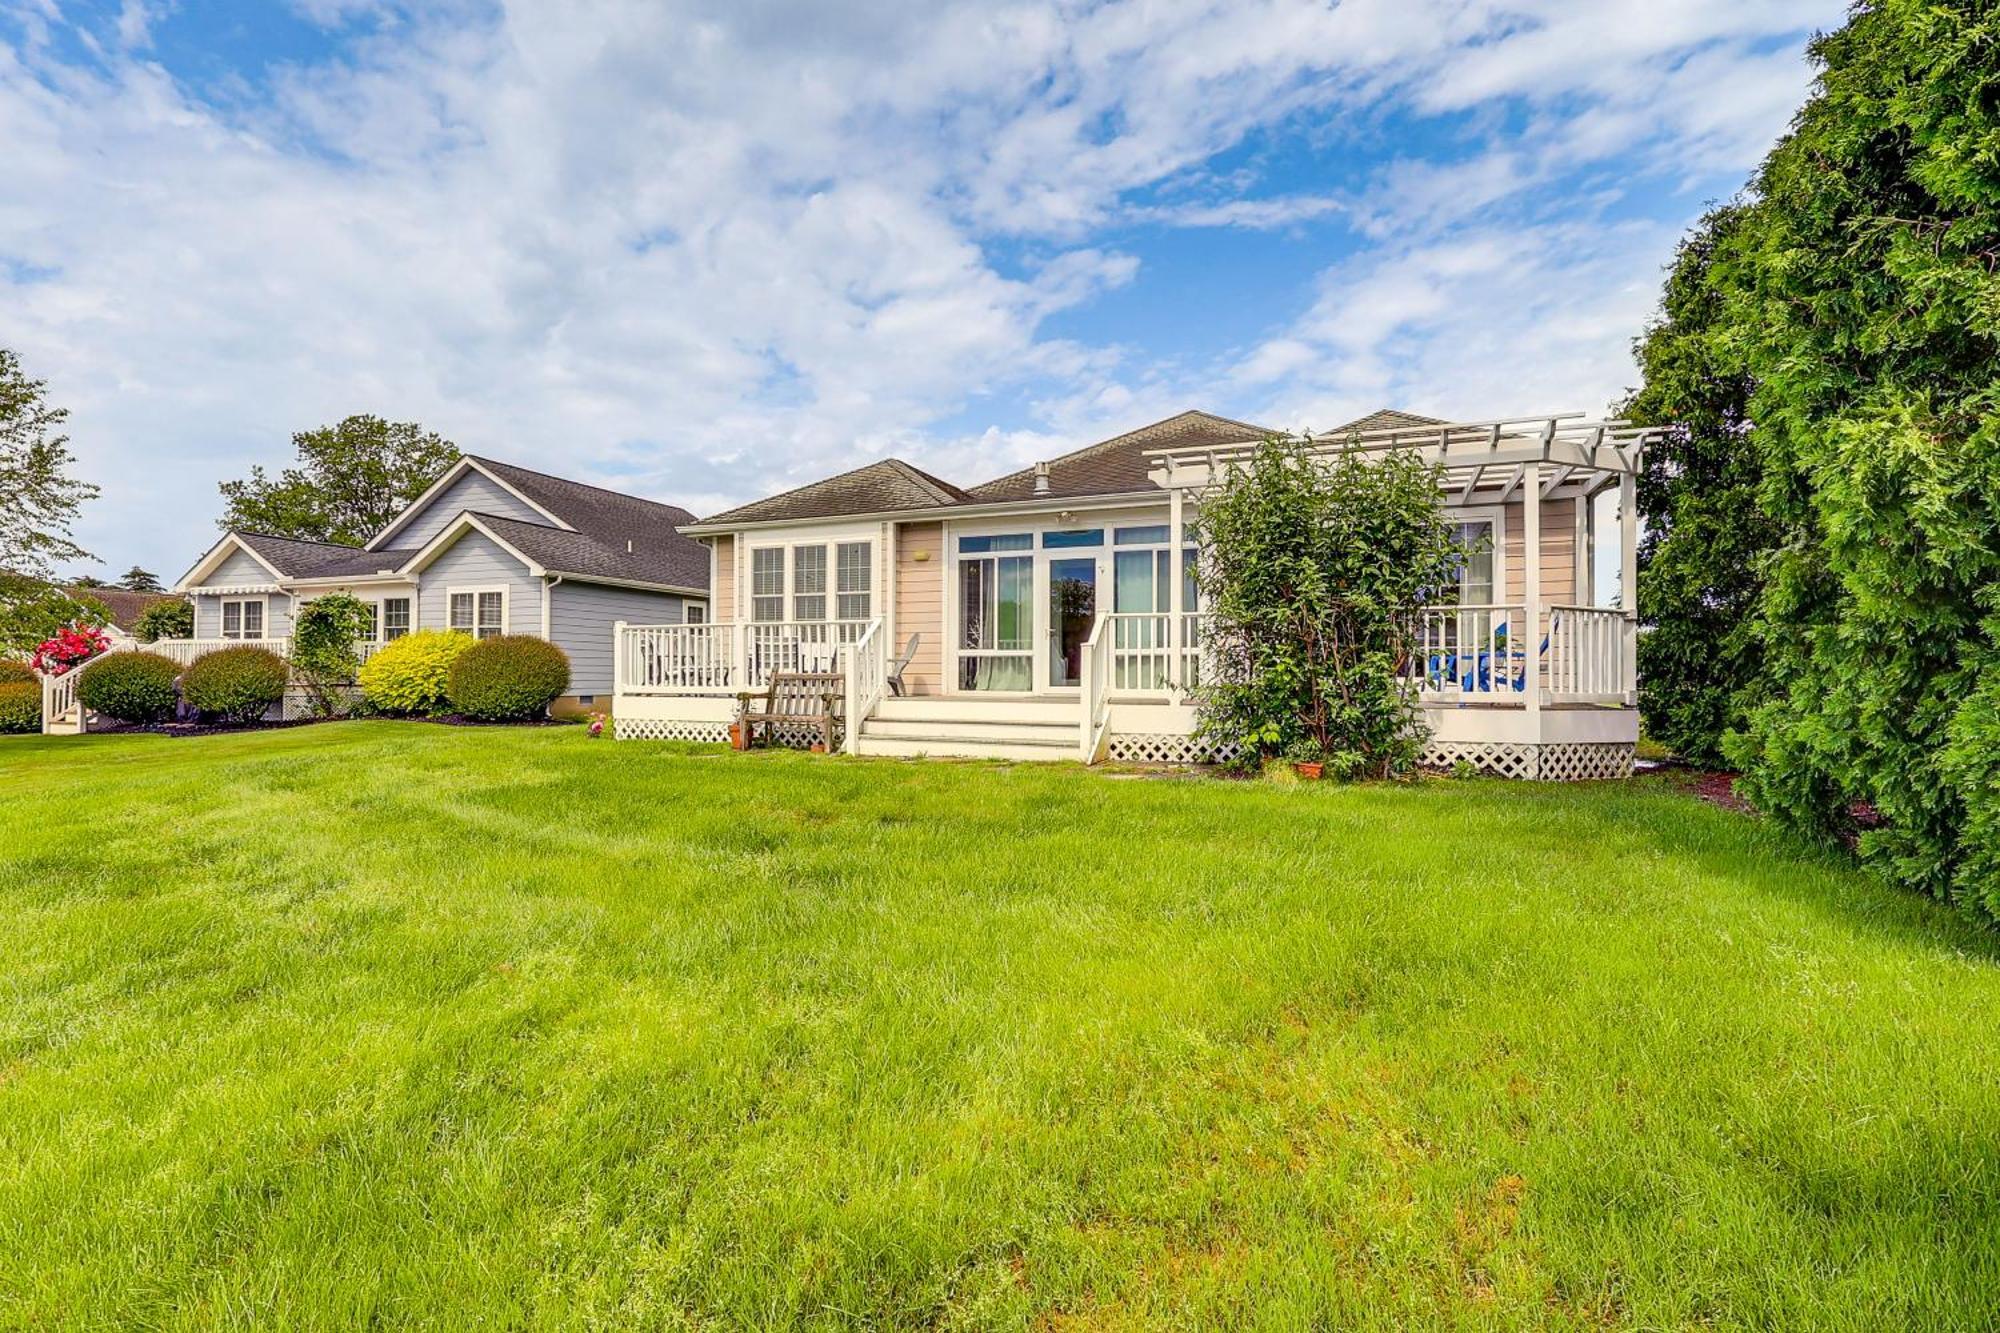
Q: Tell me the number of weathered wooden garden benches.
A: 1